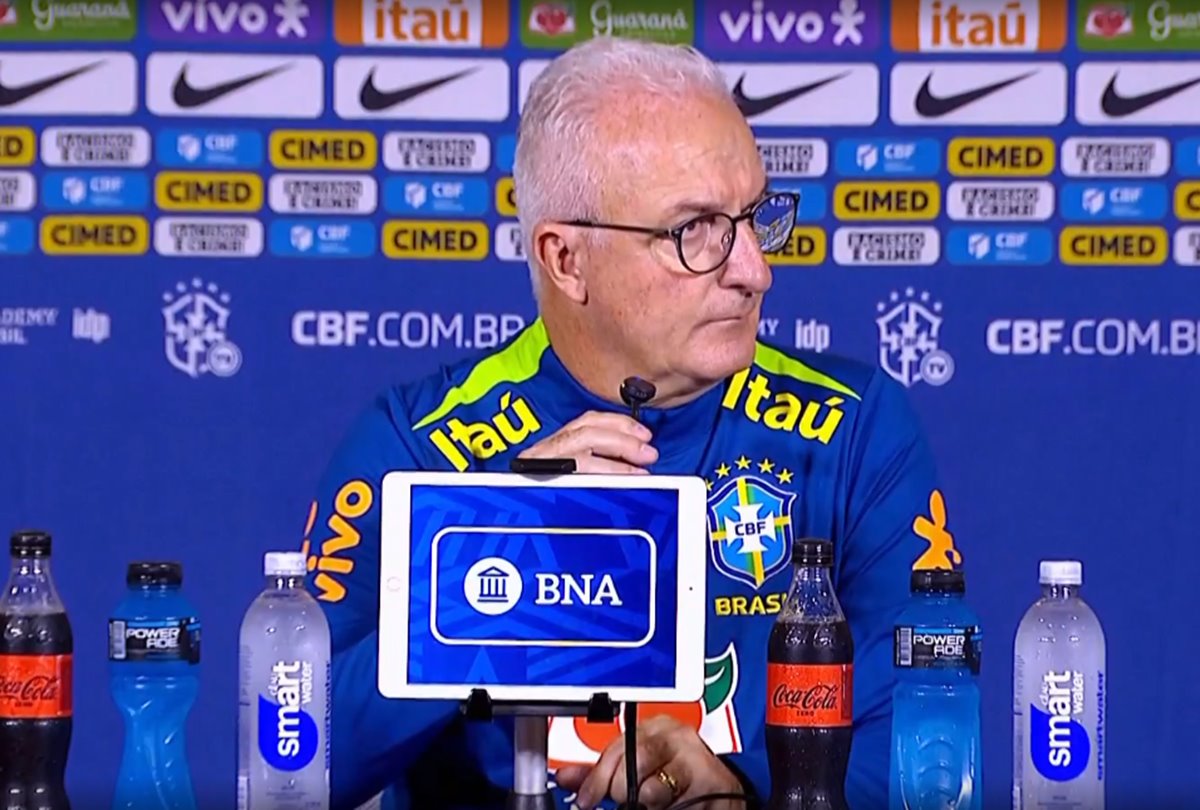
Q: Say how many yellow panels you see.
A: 11